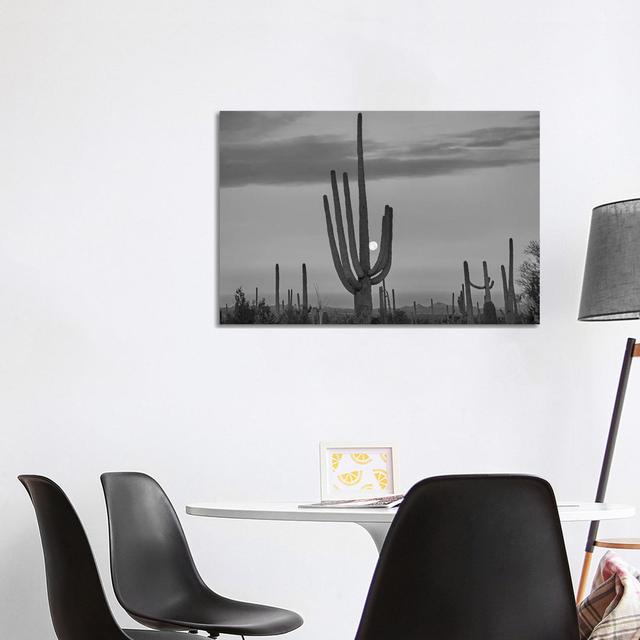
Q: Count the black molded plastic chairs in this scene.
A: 3